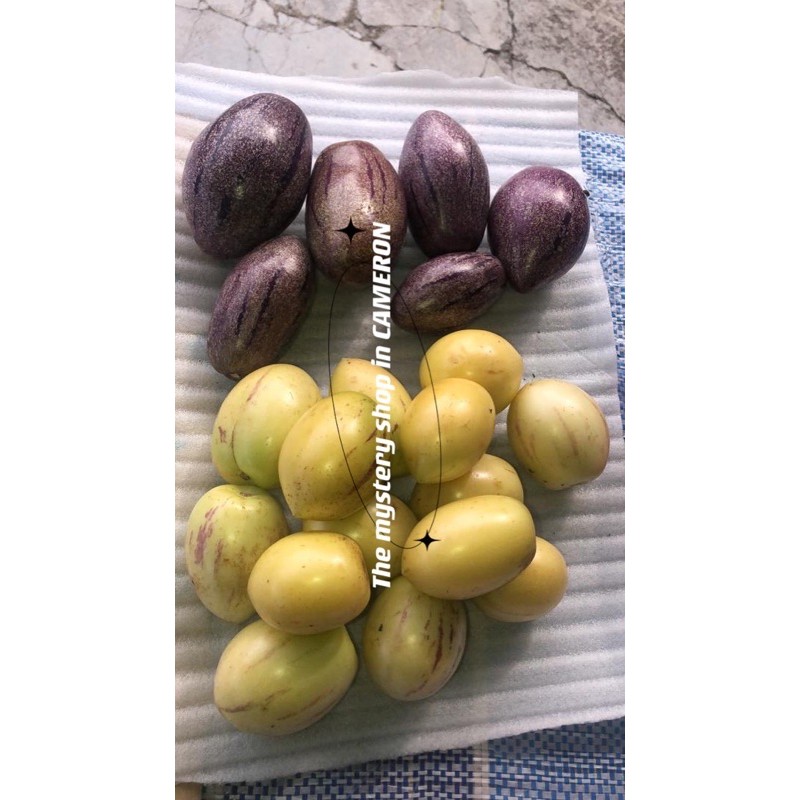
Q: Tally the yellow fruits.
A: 14